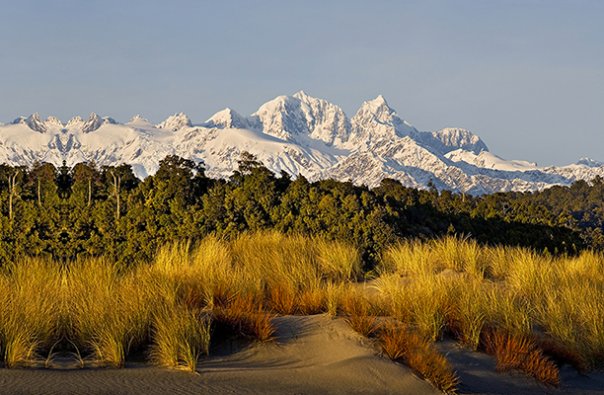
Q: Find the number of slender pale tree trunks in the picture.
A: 4